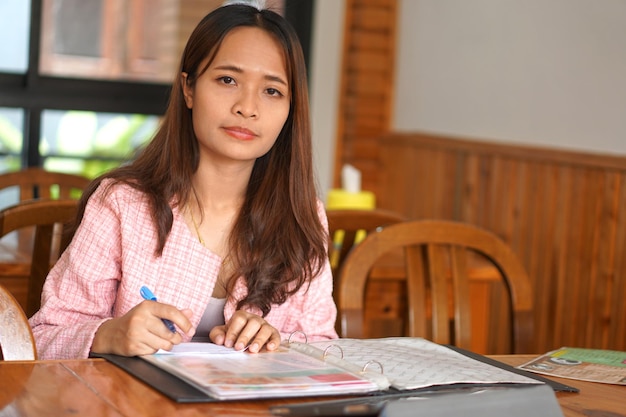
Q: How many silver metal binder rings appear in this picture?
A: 3